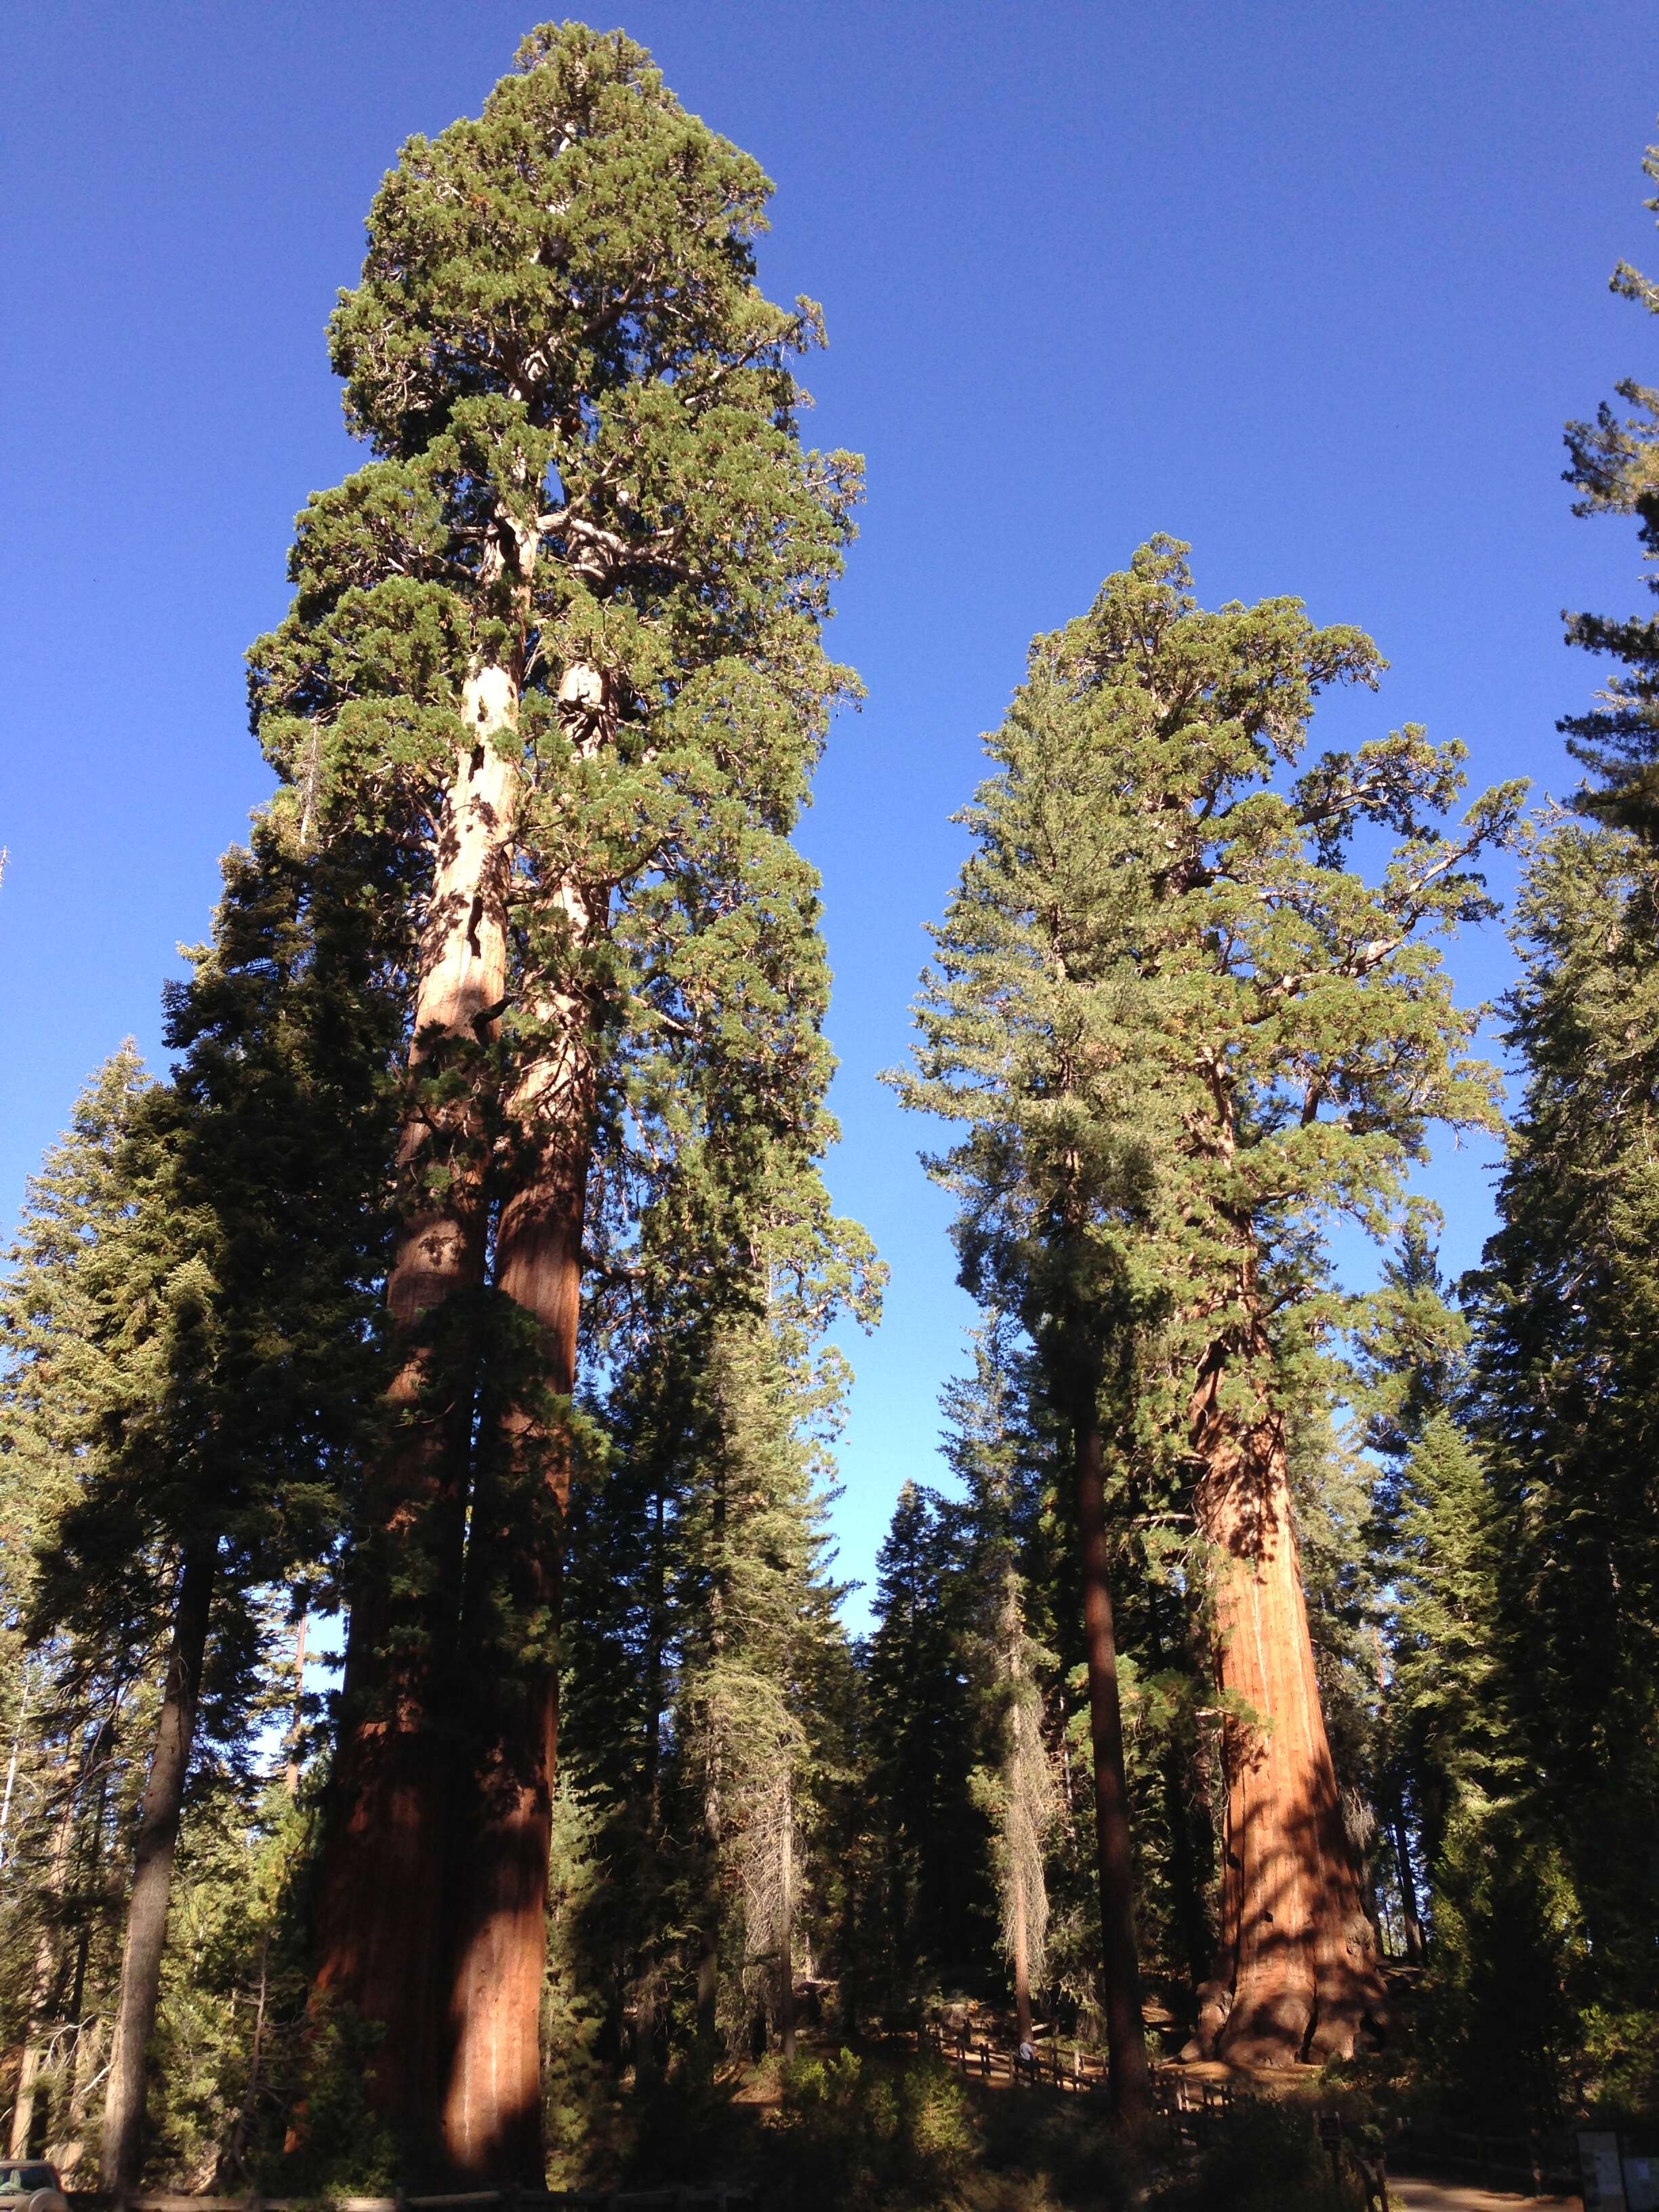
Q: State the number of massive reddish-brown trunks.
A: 3